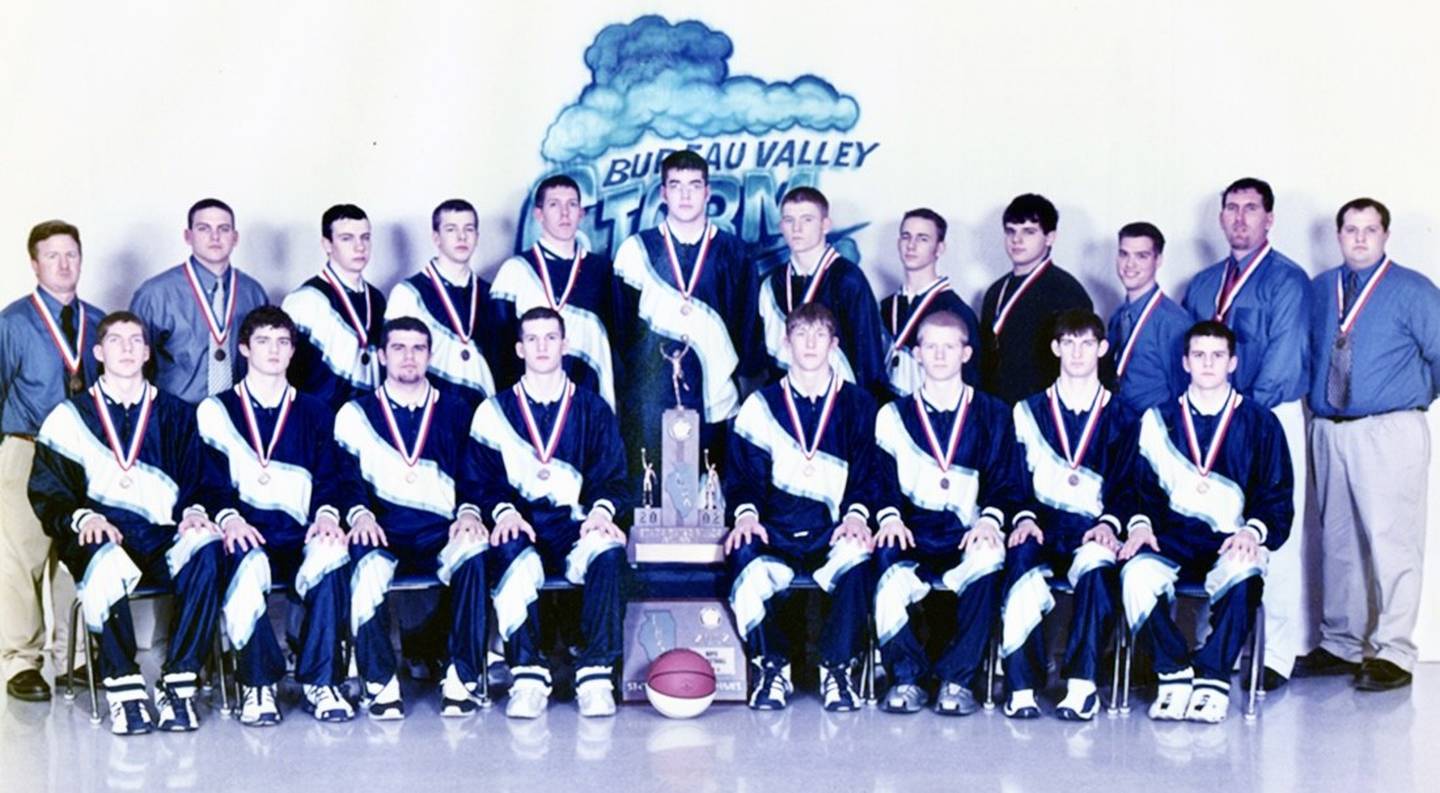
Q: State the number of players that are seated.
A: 8